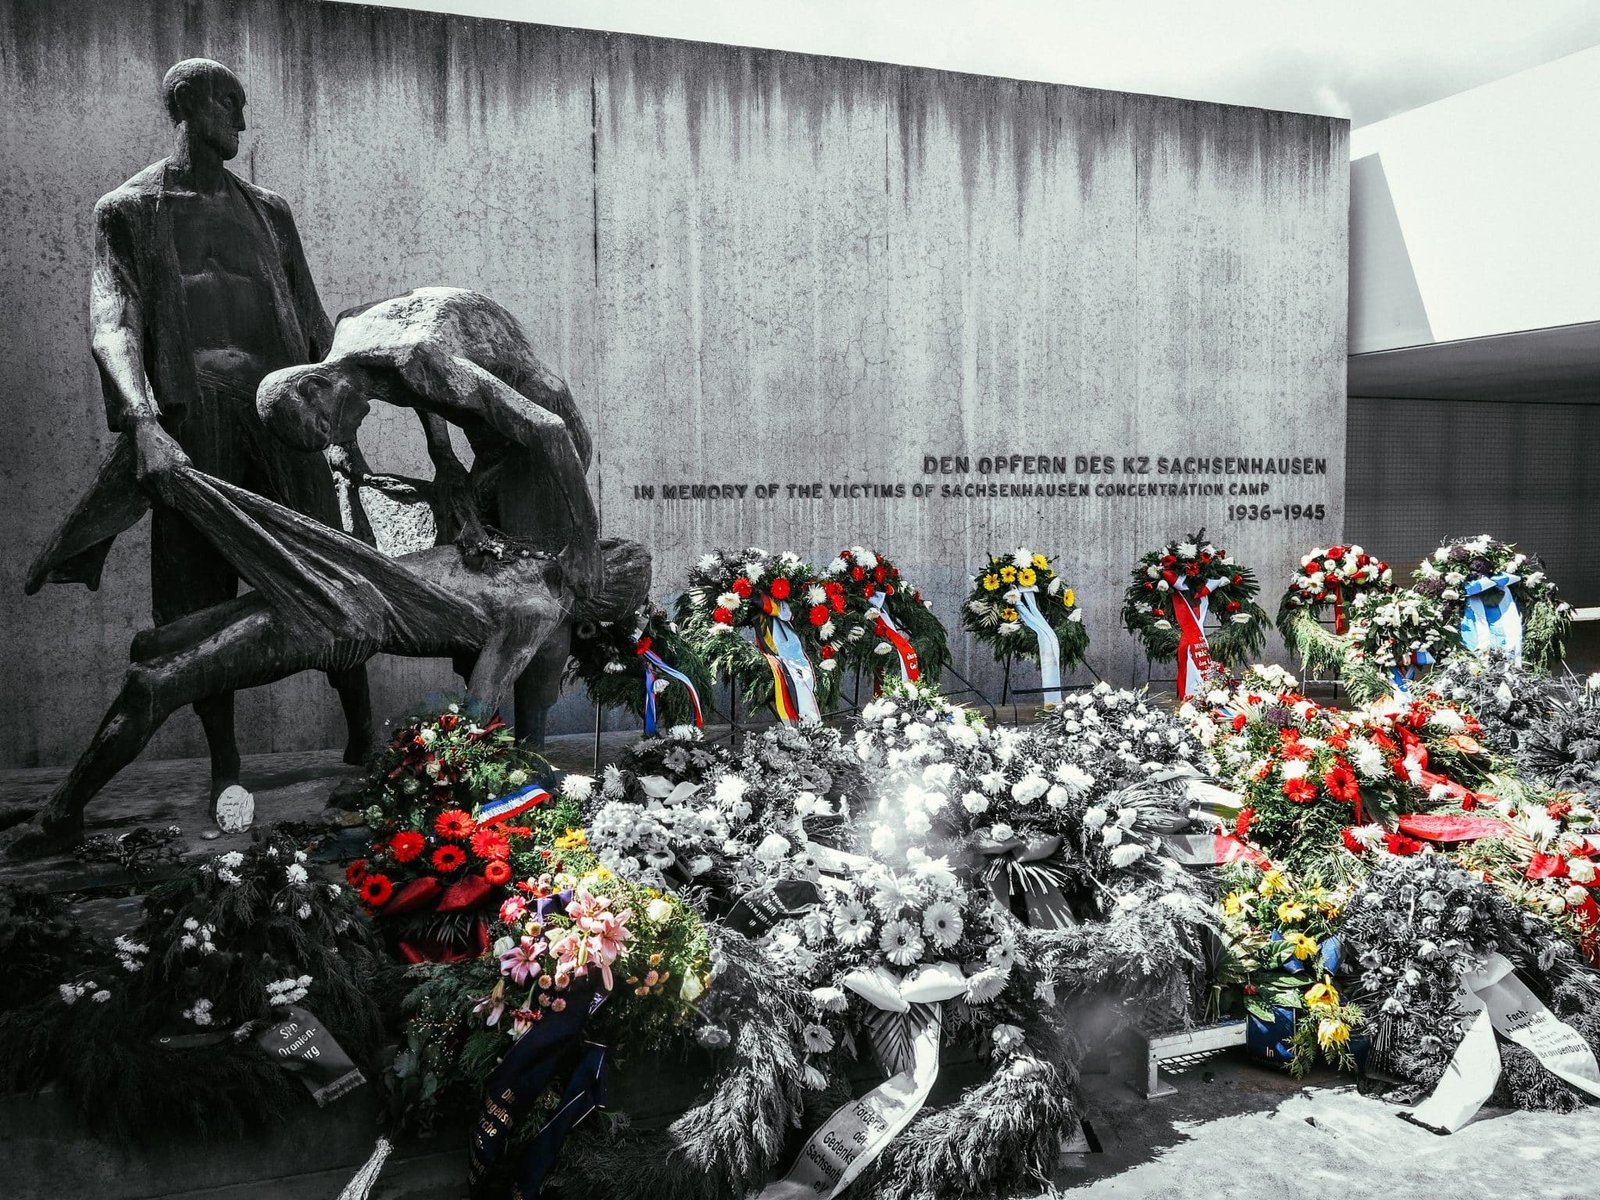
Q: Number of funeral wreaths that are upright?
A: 8